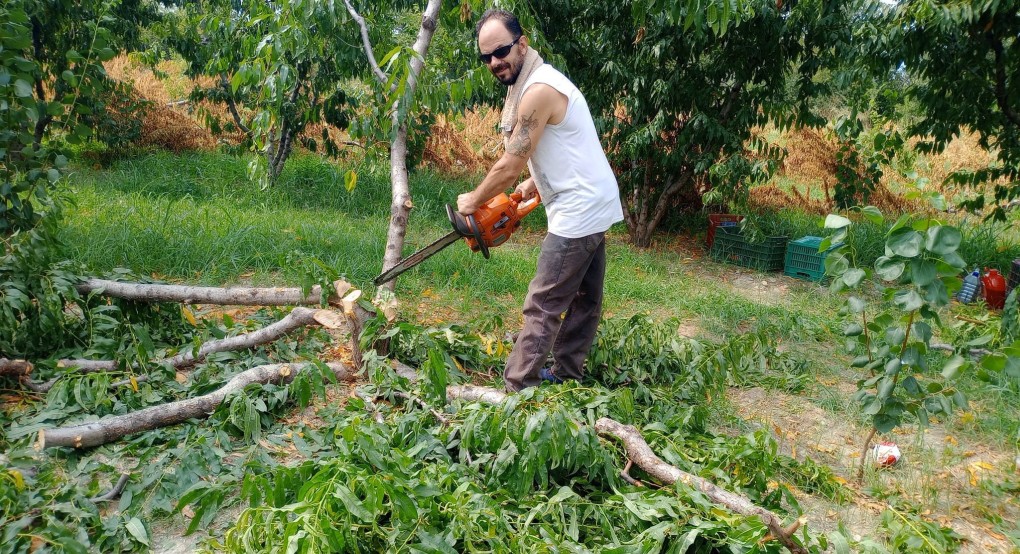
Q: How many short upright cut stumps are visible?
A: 1